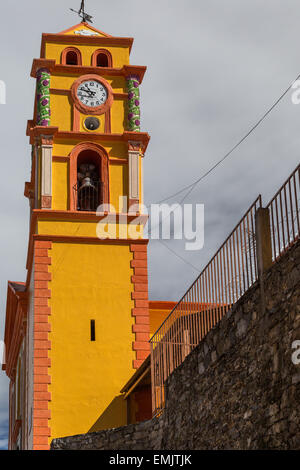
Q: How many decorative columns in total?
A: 4